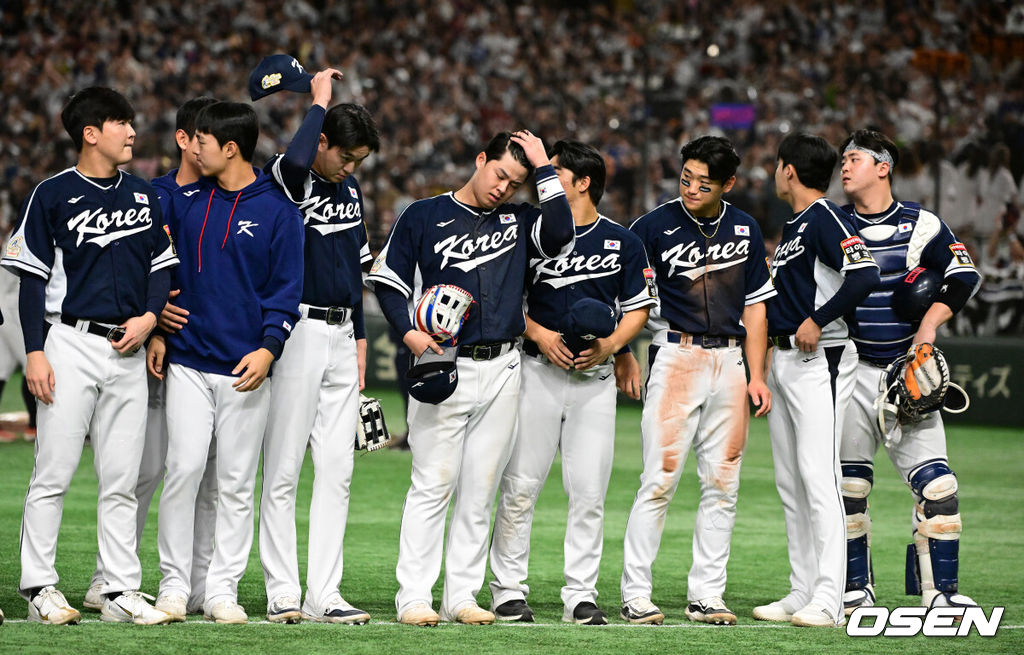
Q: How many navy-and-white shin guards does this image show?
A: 2